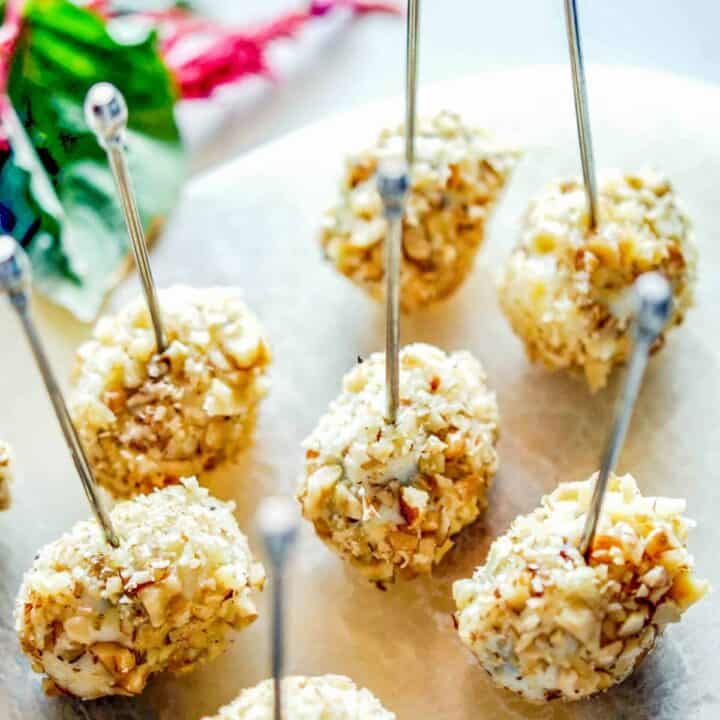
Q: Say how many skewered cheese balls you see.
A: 7